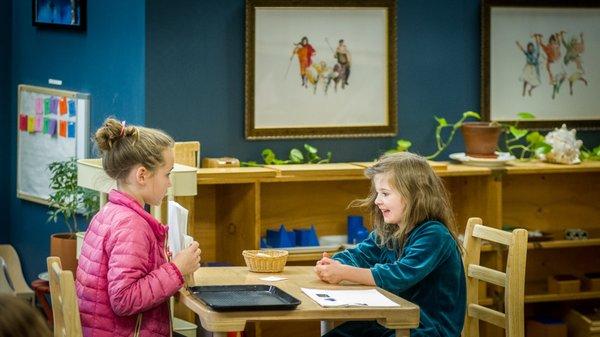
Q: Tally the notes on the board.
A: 12